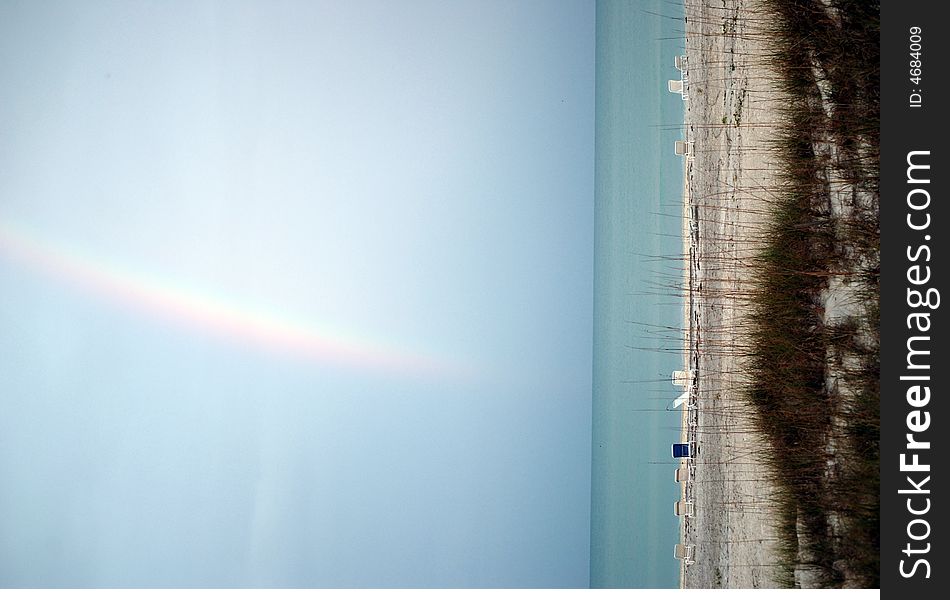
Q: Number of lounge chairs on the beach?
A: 9